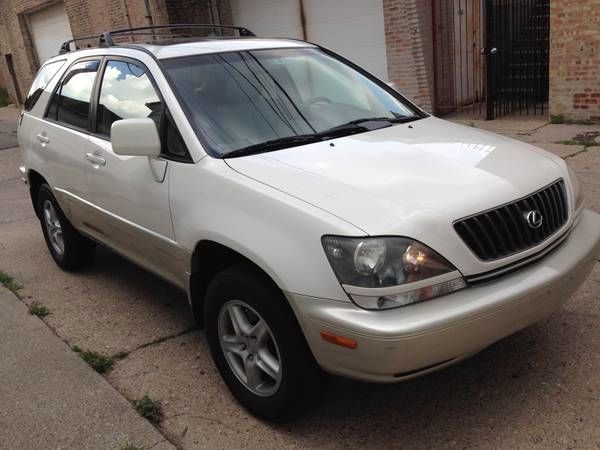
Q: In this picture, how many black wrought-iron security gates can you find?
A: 1